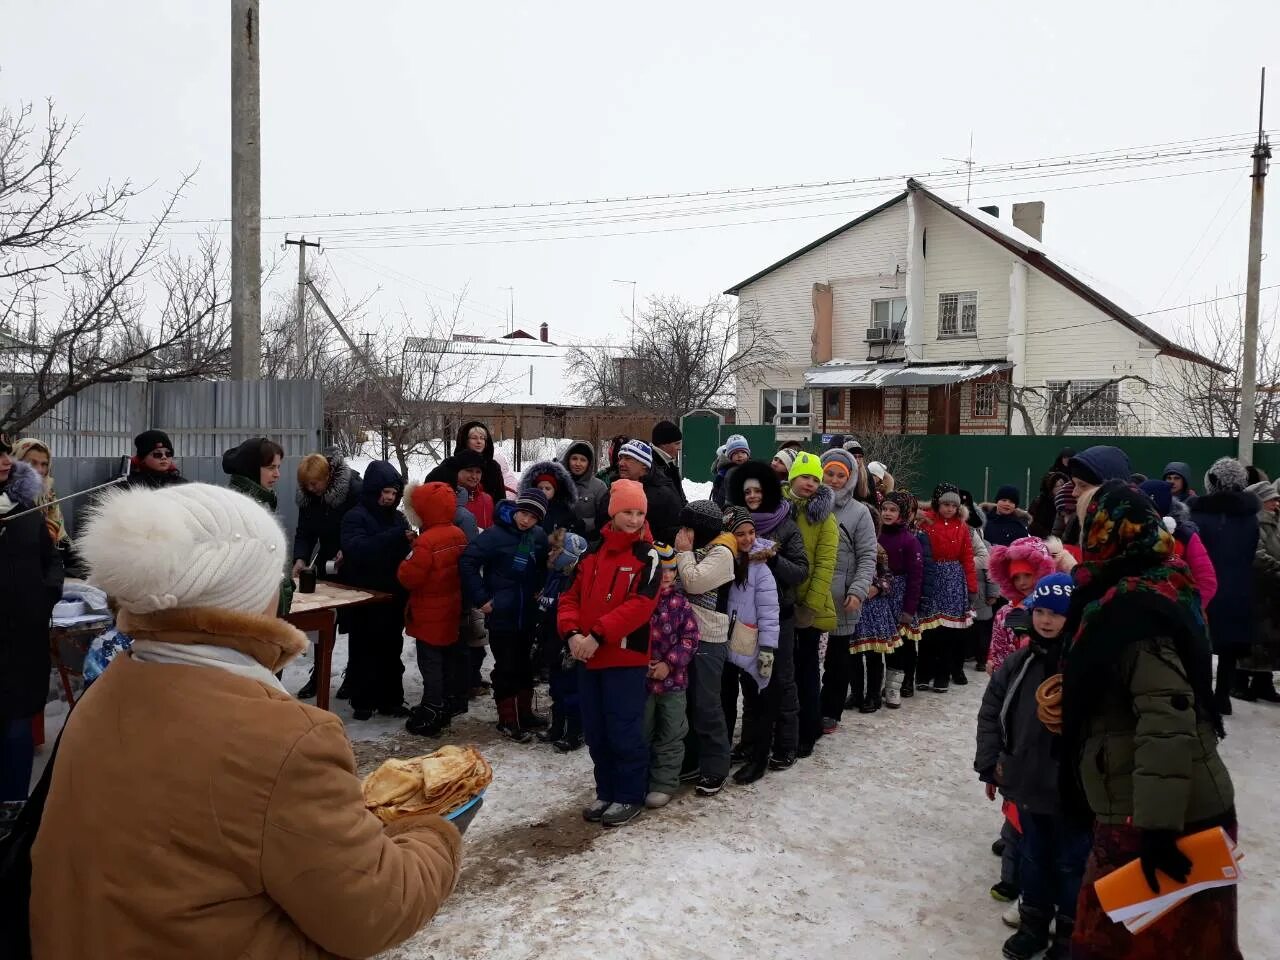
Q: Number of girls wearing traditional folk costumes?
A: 4